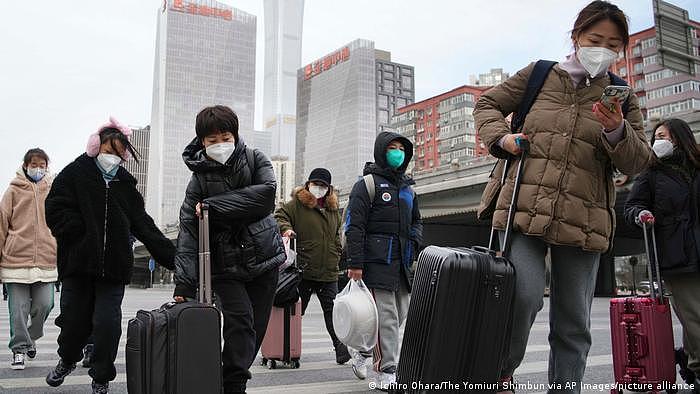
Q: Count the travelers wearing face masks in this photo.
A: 7